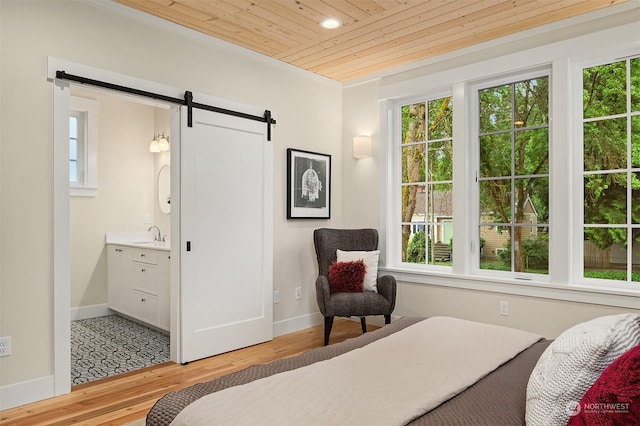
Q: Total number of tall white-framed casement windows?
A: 3